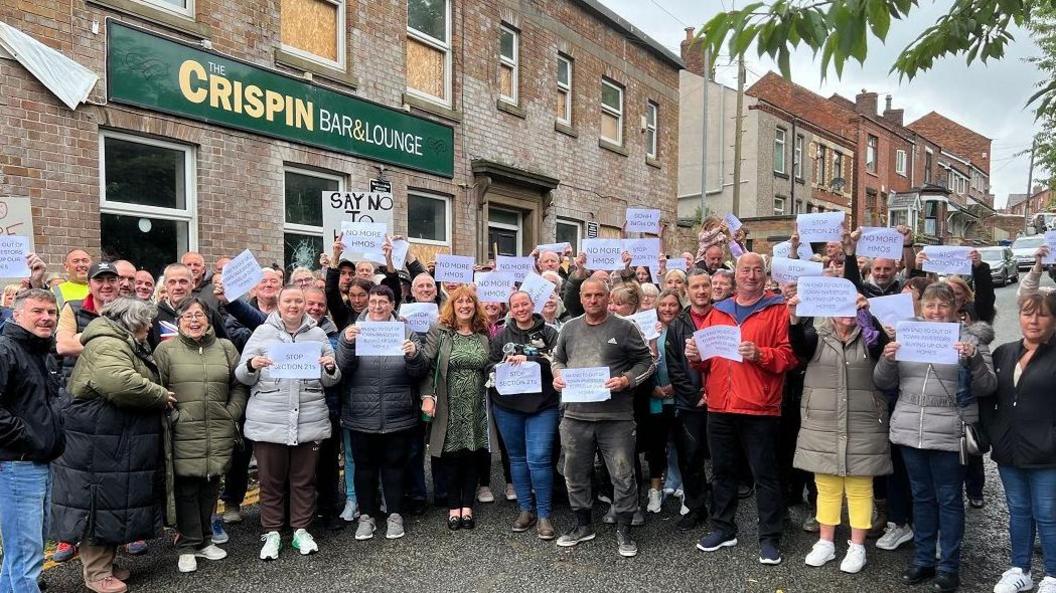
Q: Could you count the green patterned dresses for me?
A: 1